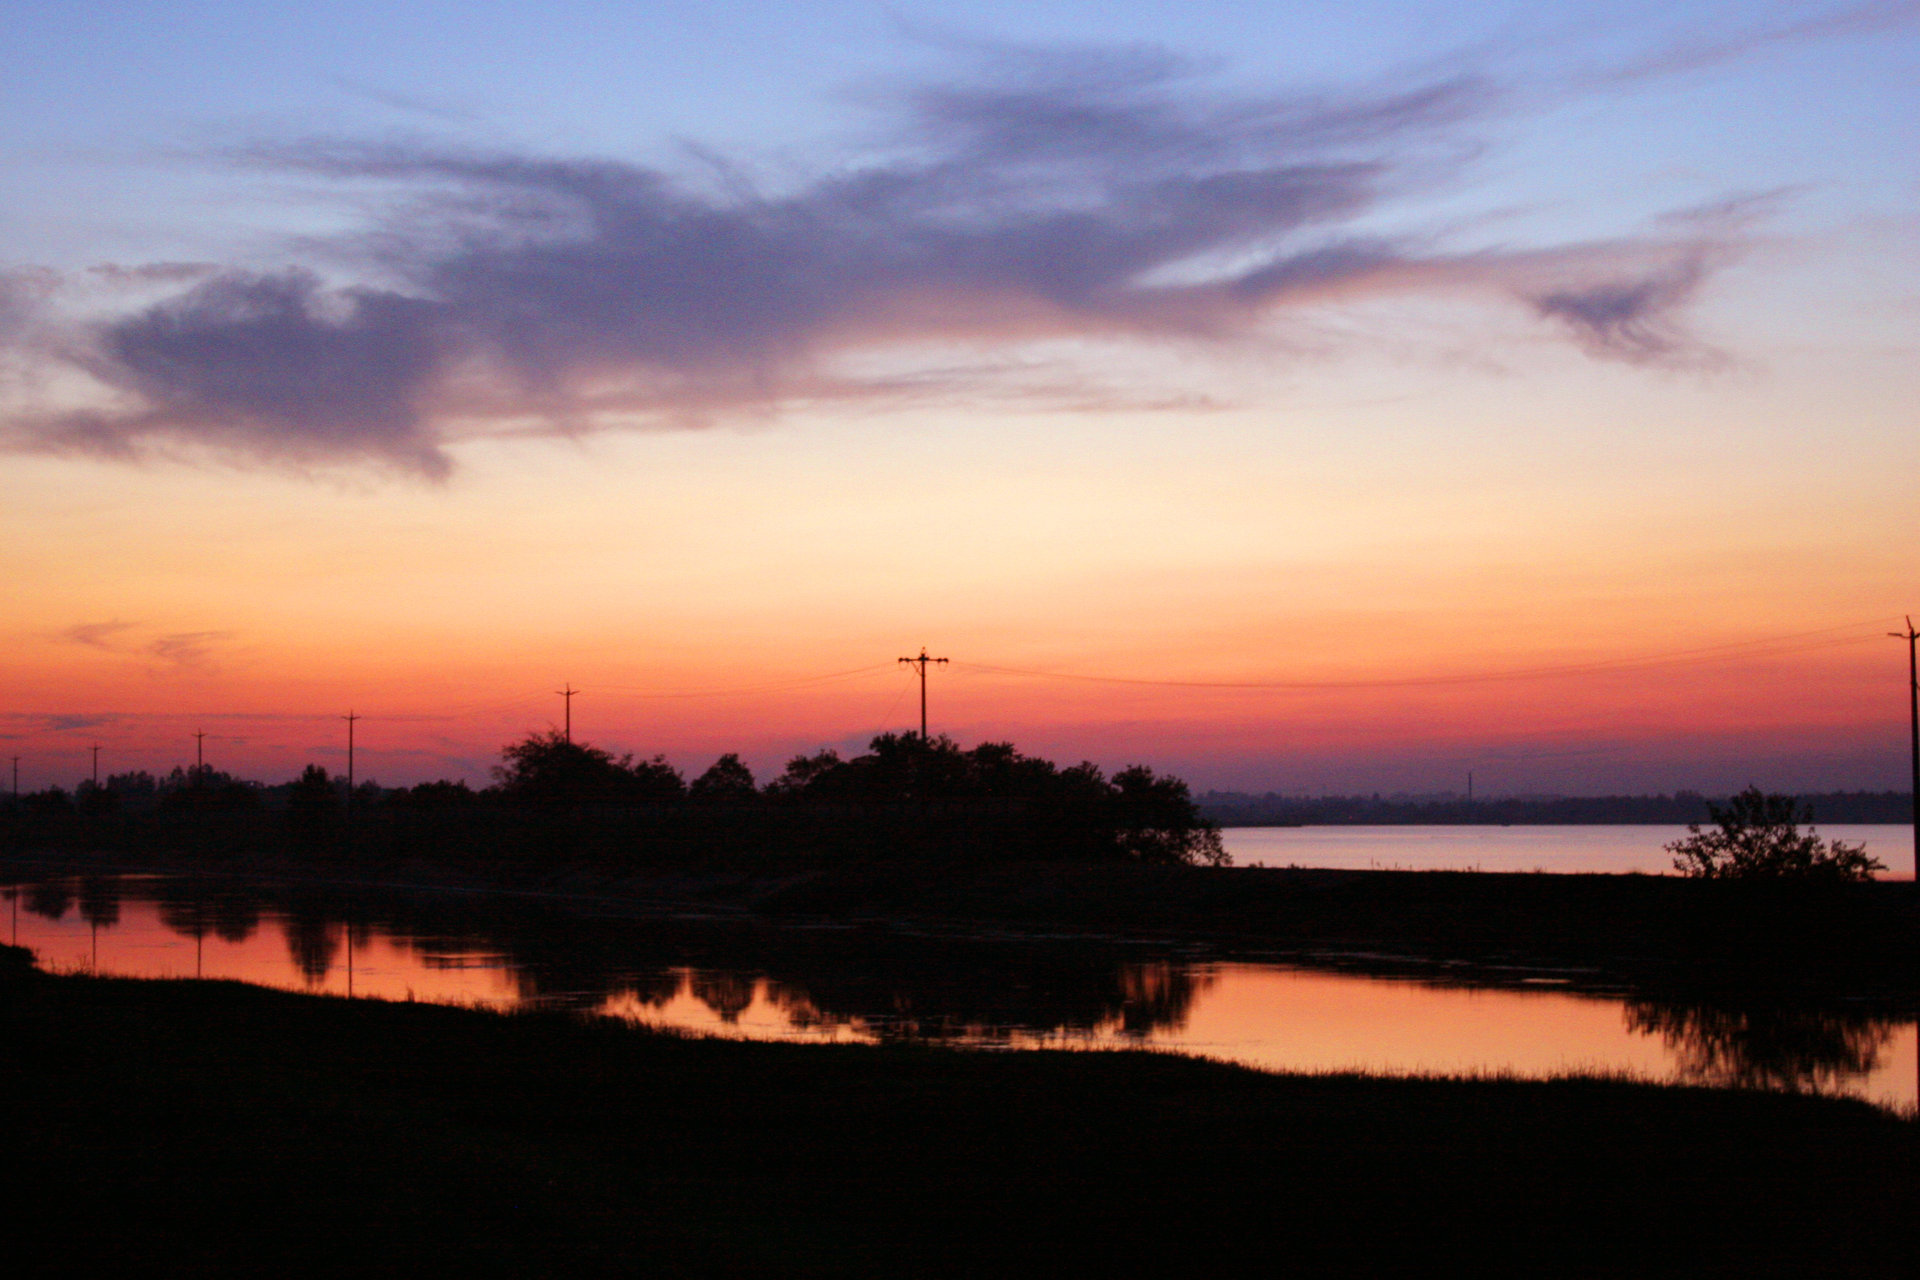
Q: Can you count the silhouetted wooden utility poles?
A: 7